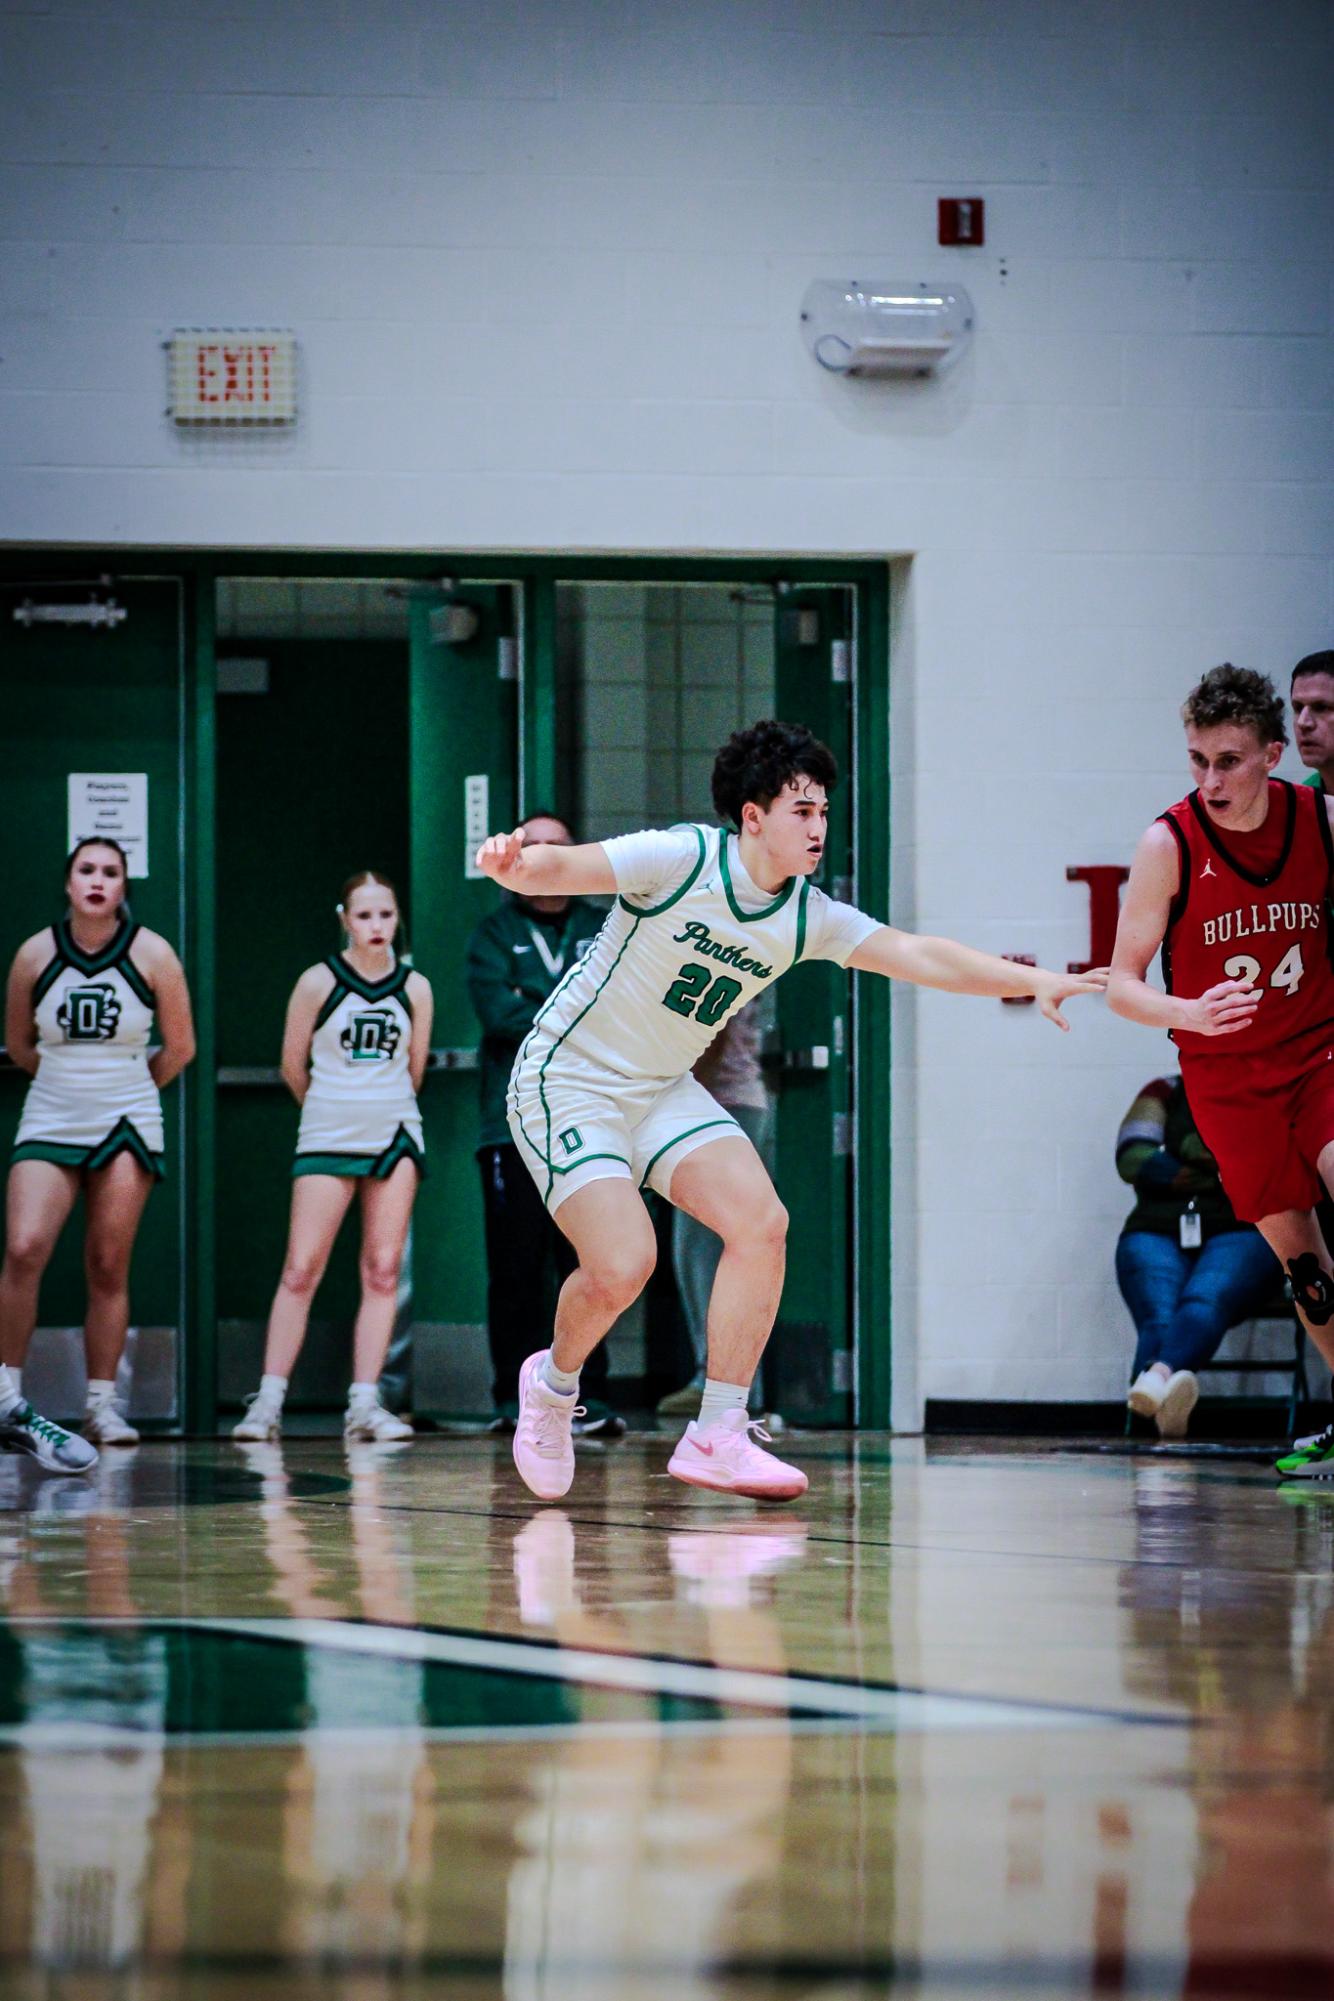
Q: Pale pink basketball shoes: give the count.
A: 2